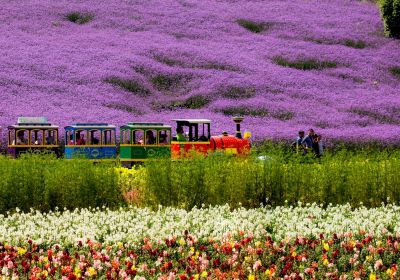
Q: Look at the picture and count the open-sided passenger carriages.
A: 3